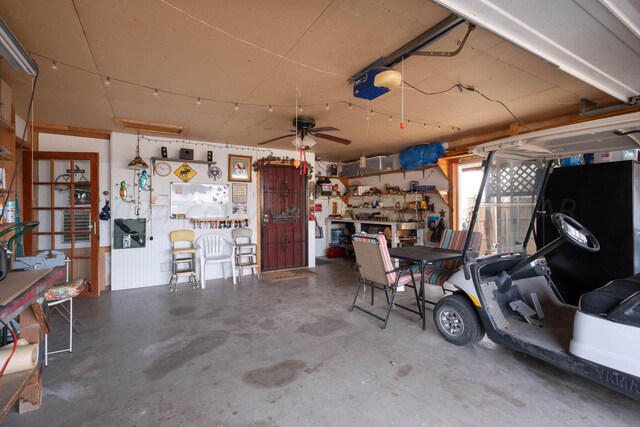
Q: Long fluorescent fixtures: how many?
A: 1